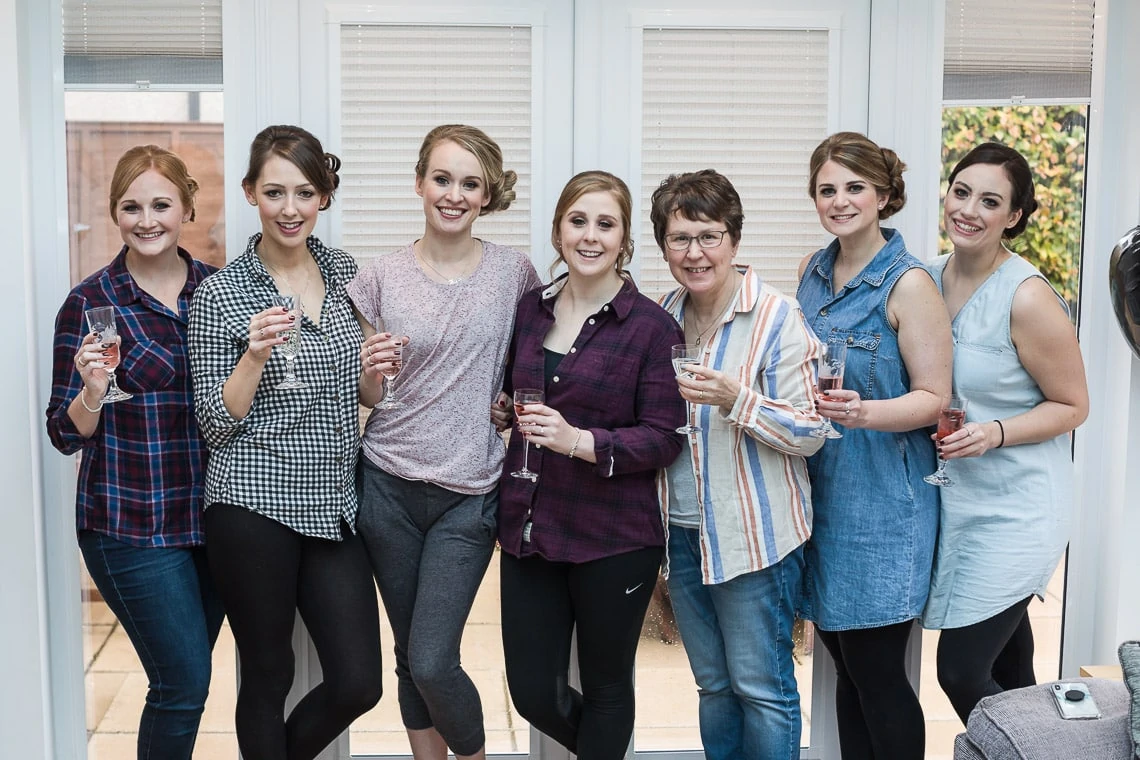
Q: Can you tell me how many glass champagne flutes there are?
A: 7